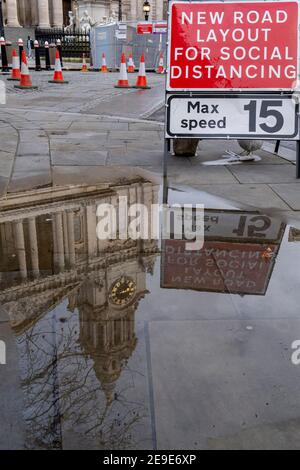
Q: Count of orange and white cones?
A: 9